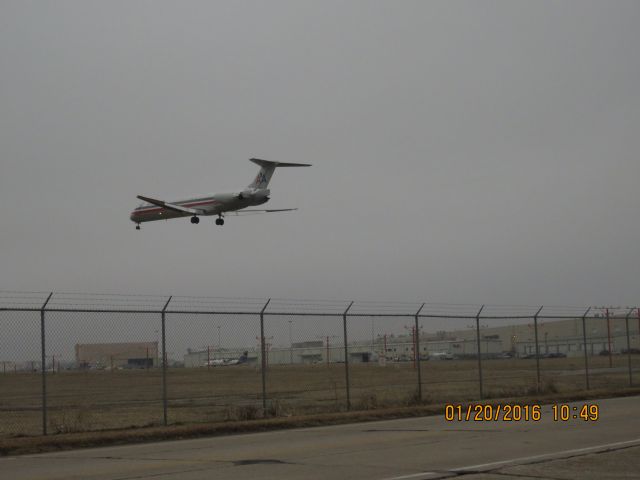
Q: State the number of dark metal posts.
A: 9